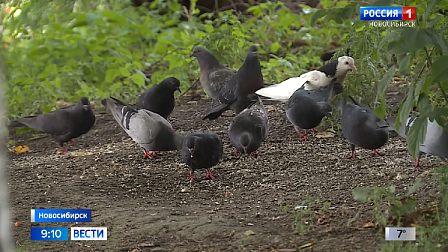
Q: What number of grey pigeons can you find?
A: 10